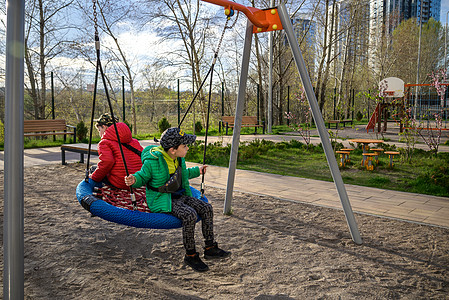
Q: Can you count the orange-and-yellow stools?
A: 5